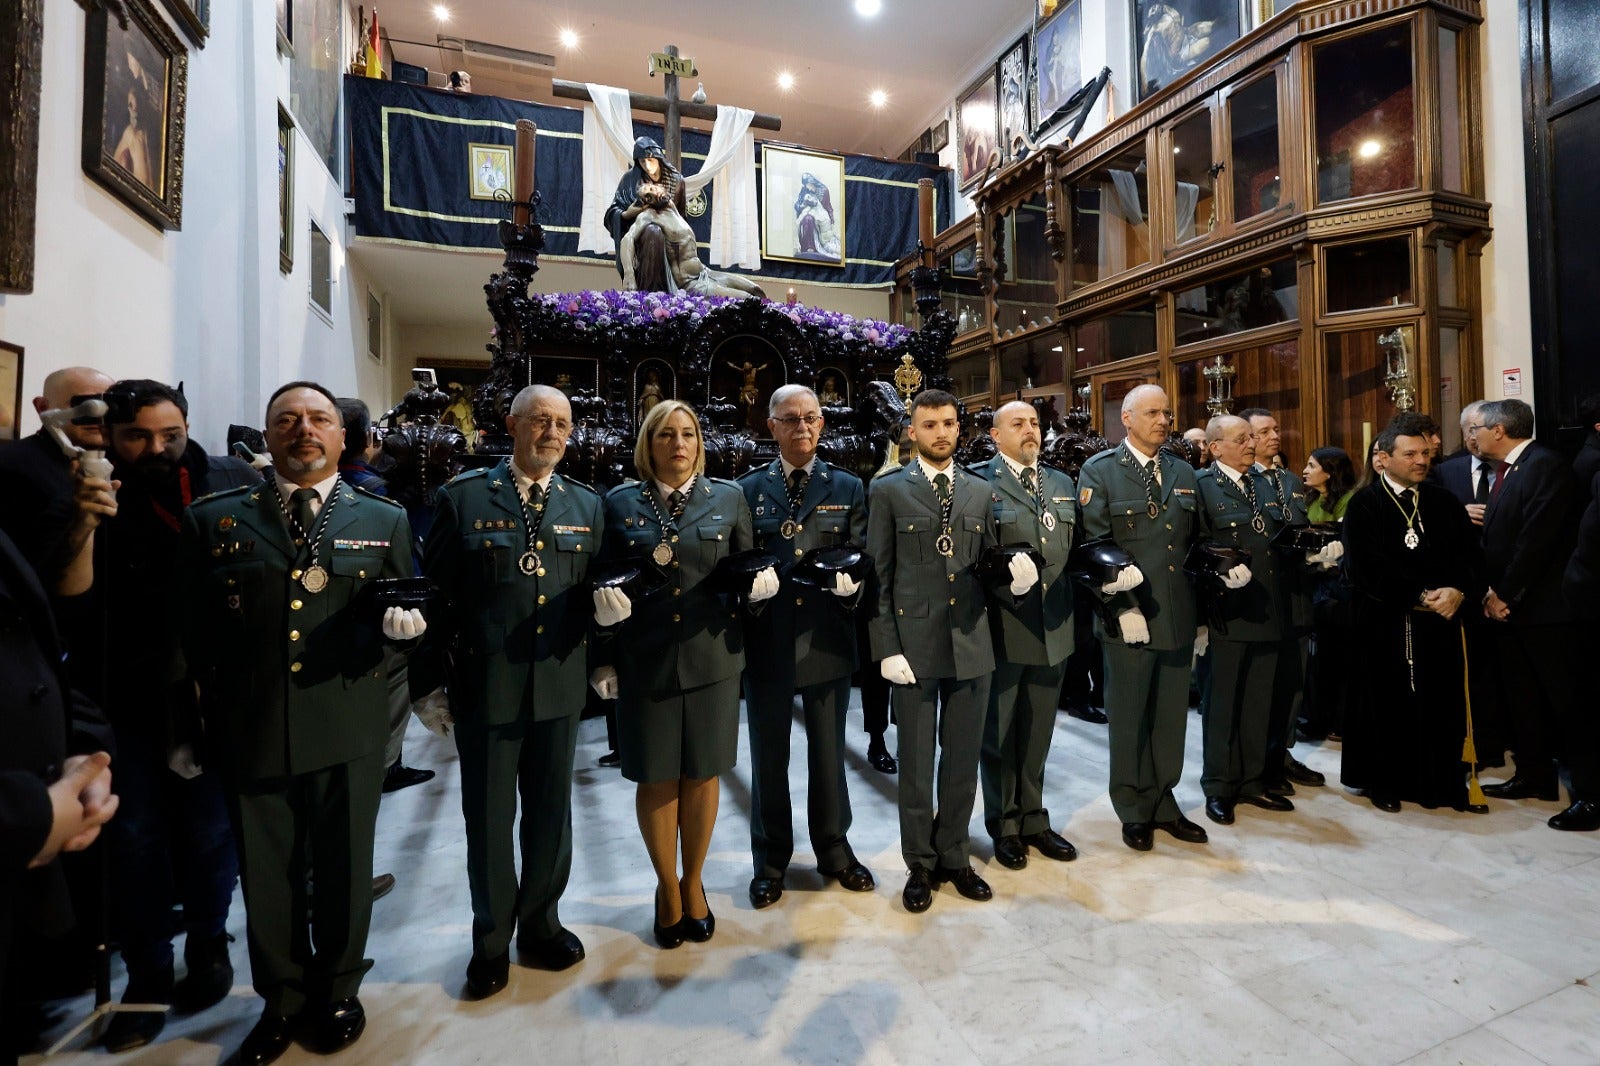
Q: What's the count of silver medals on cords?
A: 10